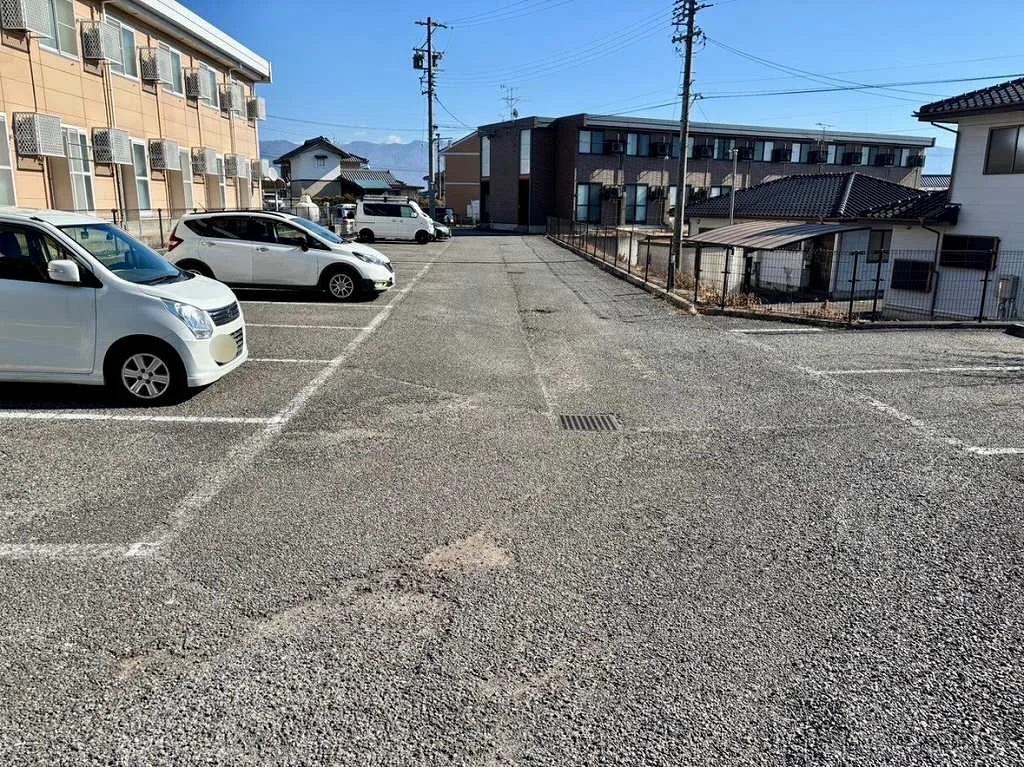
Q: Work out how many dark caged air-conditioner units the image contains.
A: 12